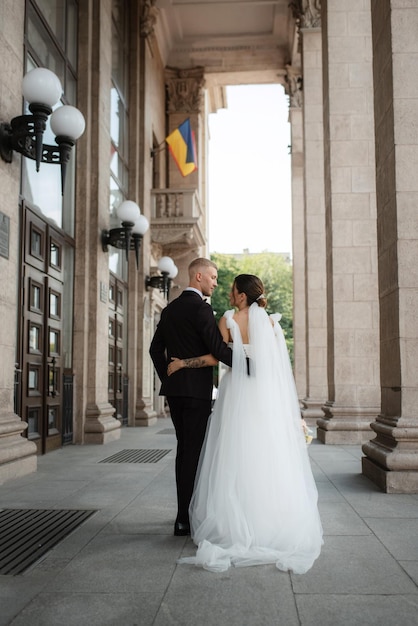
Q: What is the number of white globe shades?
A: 6